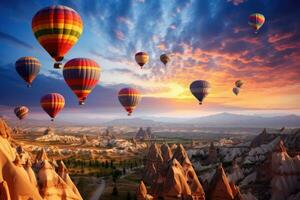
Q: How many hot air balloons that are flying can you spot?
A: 12